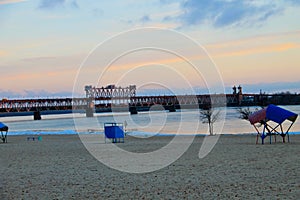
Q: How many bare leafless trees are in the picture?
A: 2